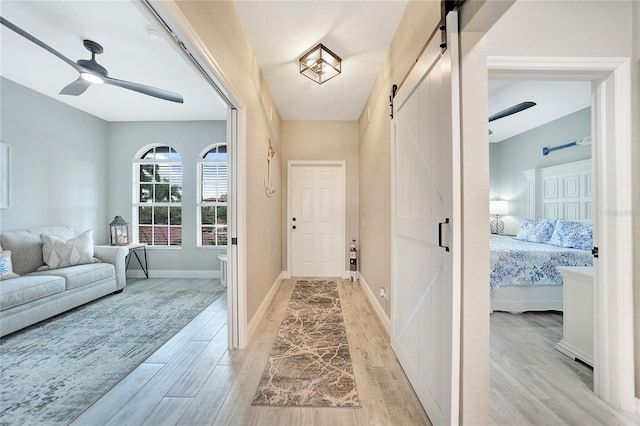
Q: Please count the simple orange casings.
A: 0